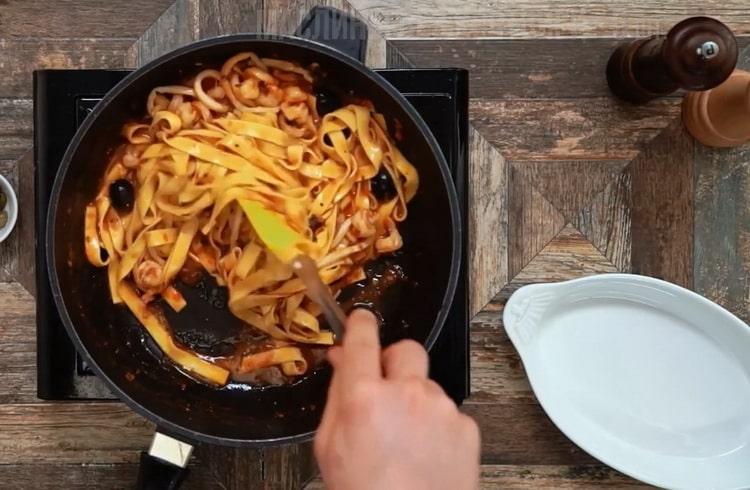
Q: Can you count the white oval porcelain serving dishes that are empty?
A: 1